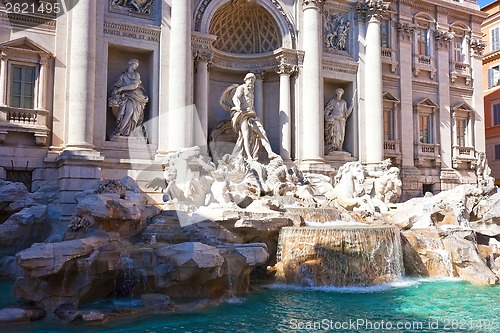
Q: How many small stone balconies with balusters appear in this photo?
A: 7